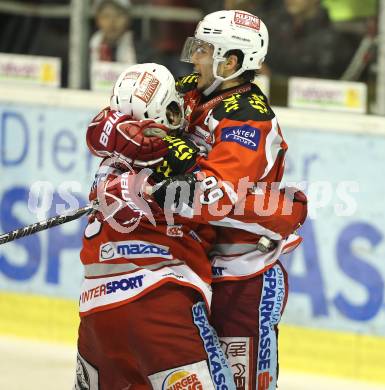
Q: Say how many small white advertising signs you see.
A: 3